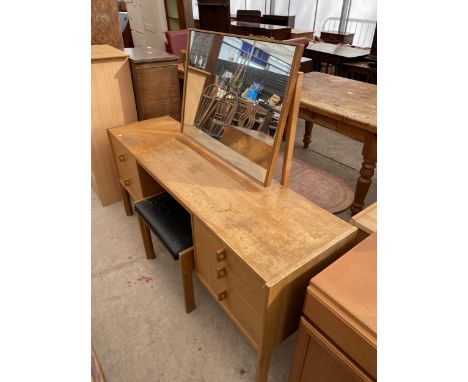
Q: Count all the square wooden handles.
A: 5